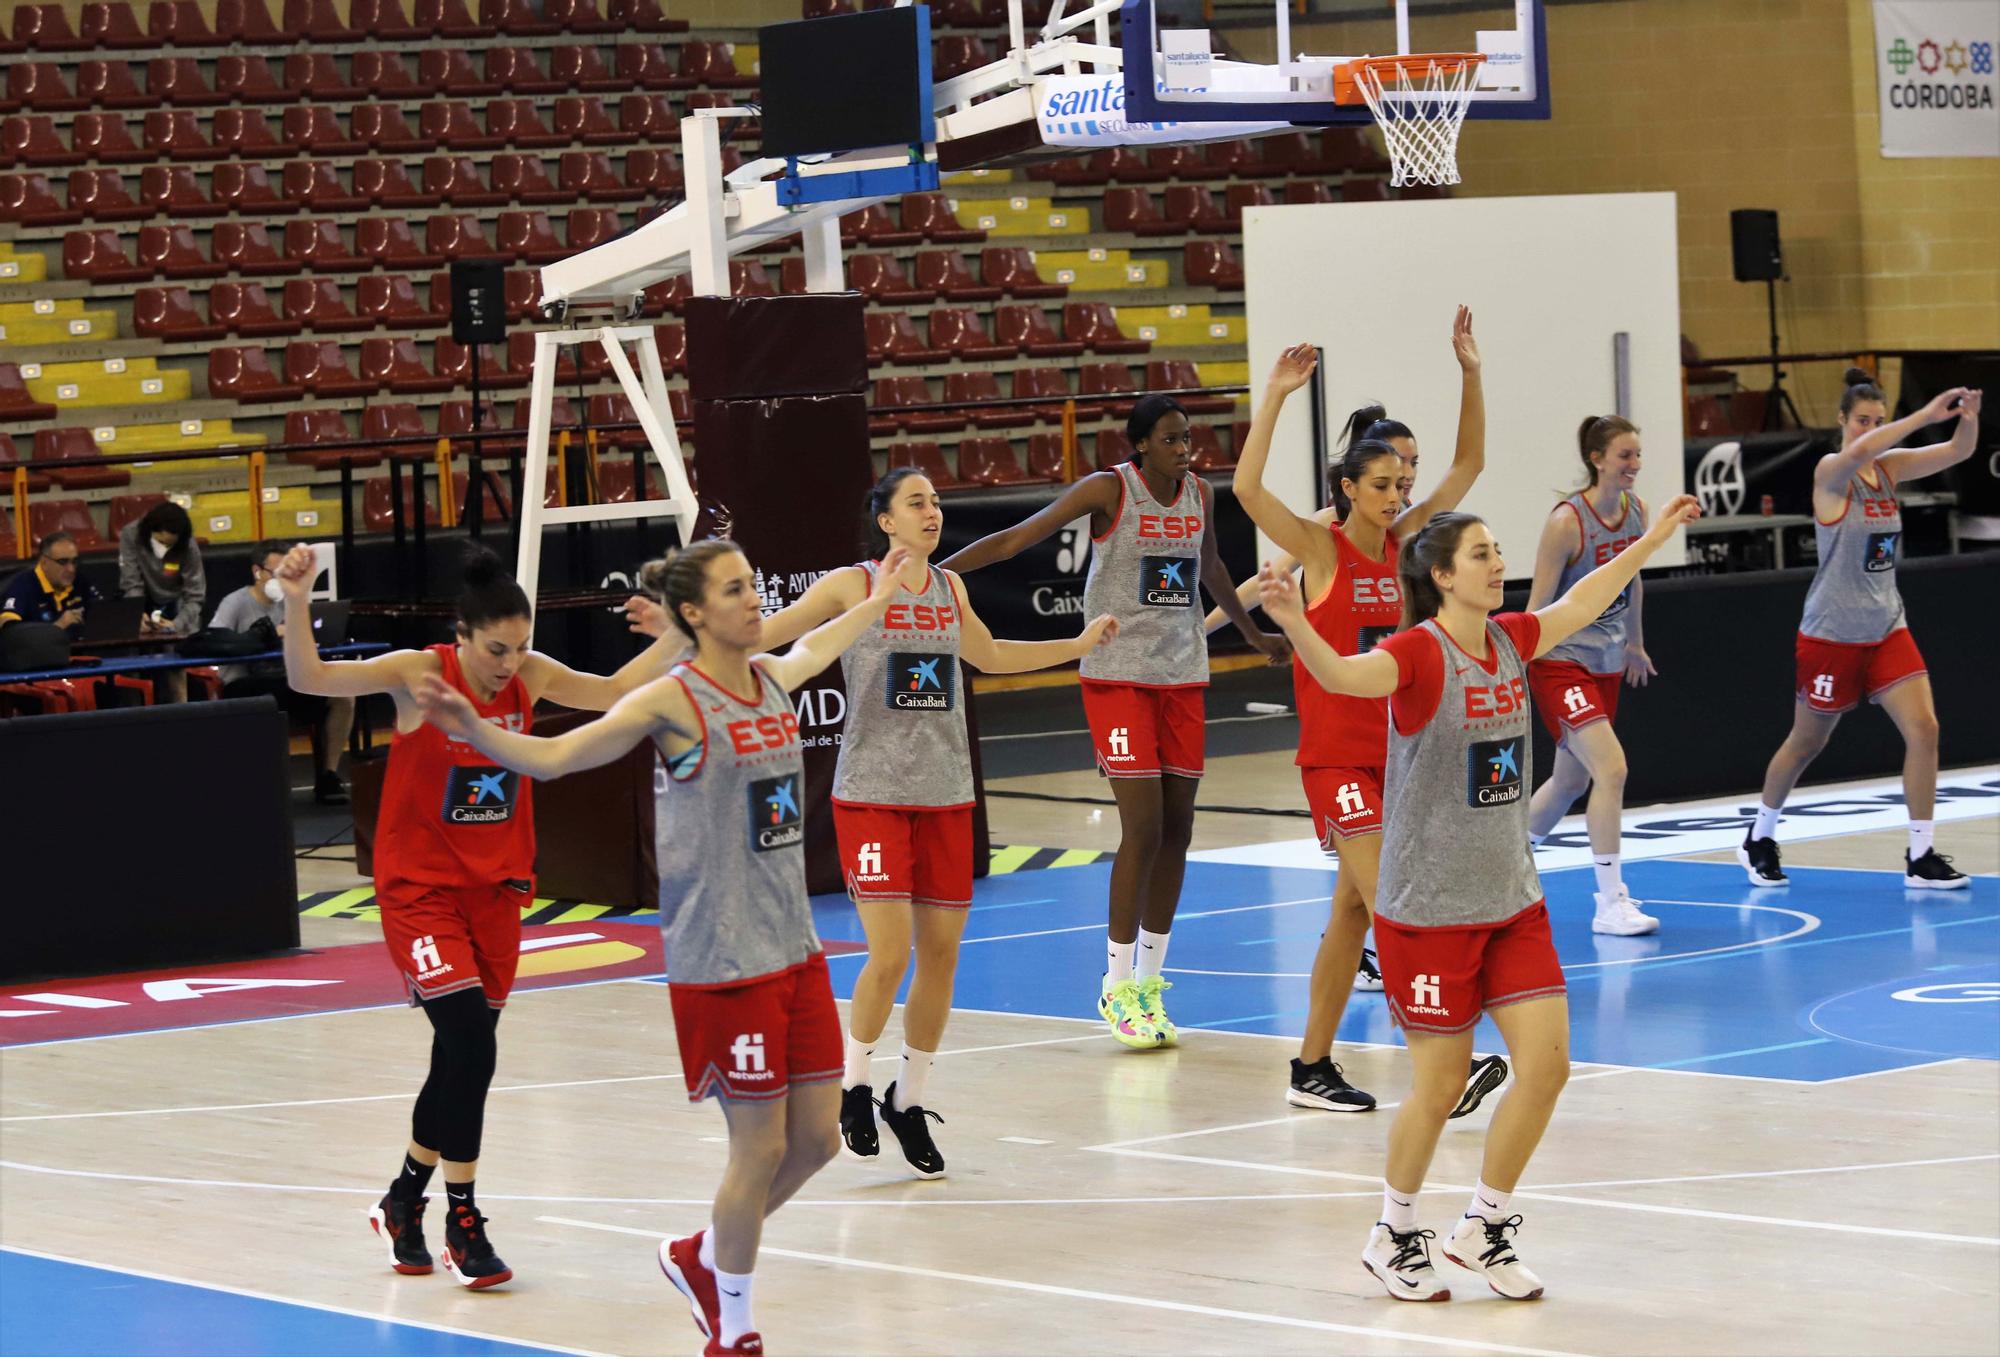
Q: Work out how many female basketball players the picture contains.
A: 9